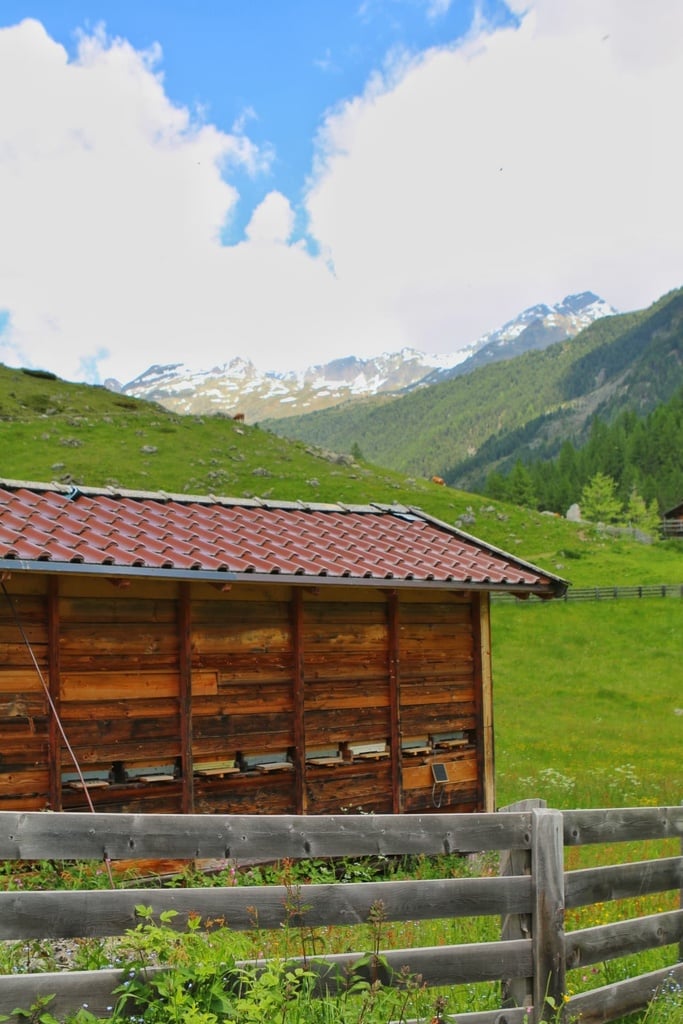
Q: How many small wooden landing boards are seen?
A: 8